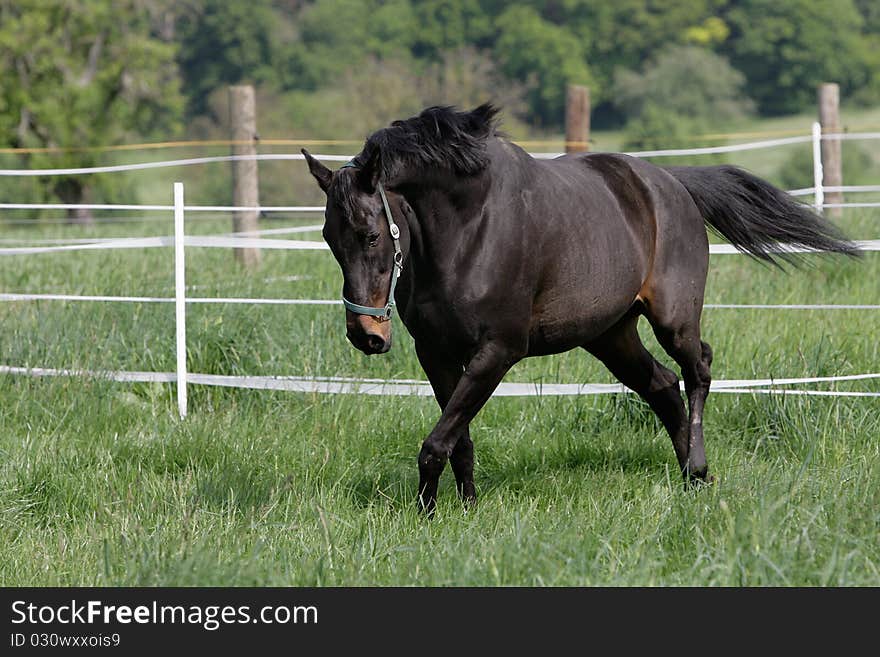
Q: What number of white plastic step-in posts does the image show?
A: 2